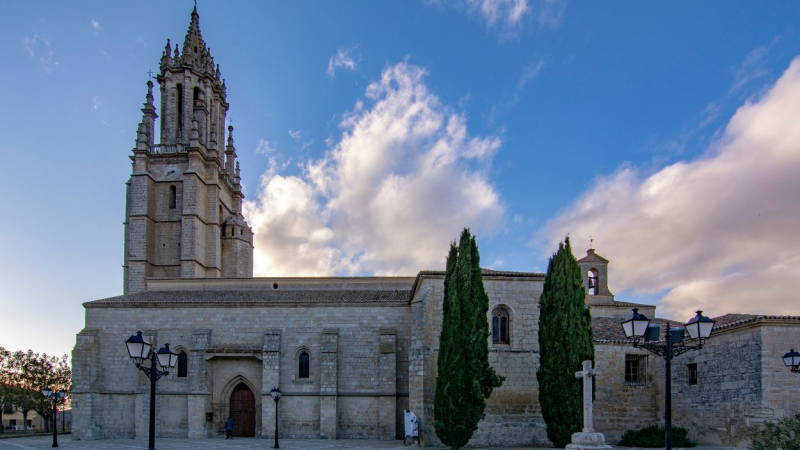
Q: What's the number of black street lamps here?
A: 5